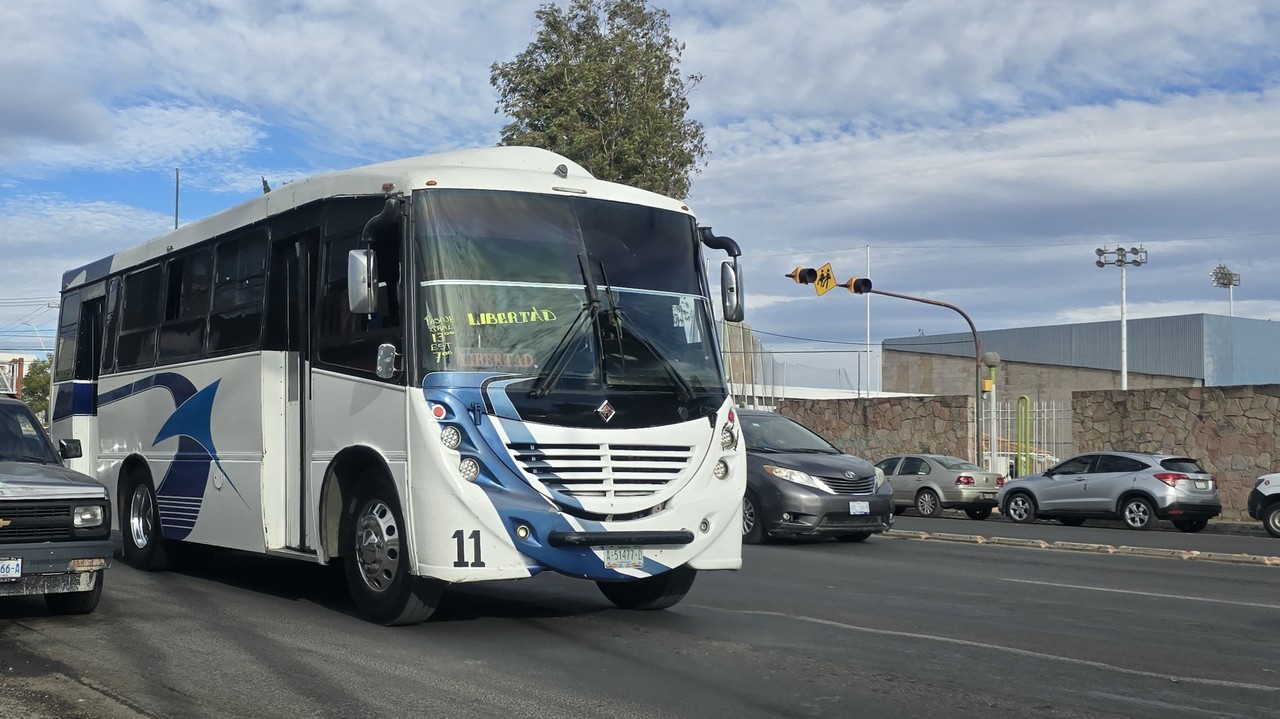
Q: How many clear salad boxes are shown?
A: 0